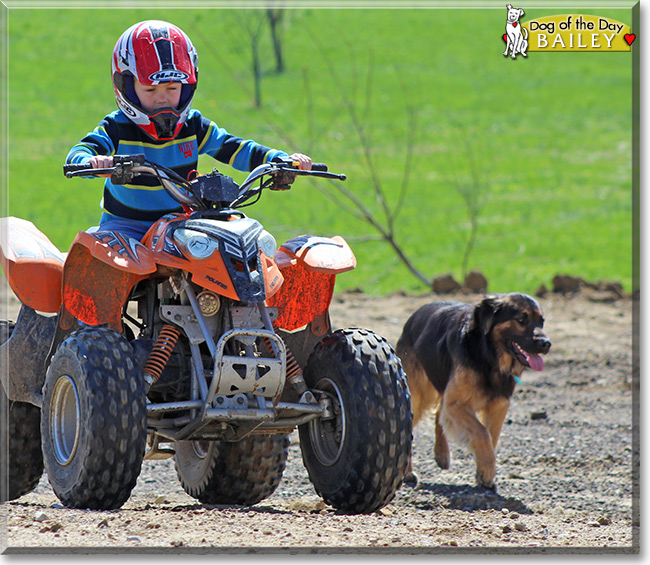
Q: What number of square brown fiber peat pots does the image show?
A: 0